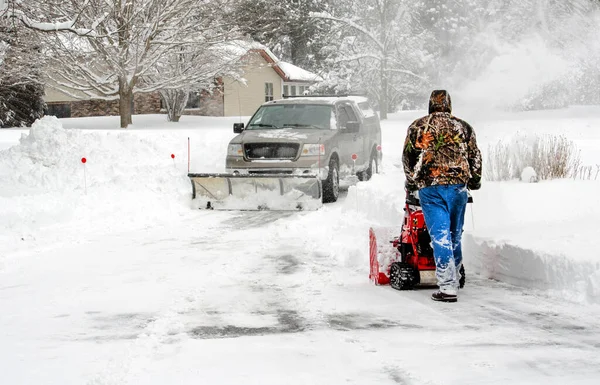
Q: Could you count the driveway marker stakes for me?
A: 4